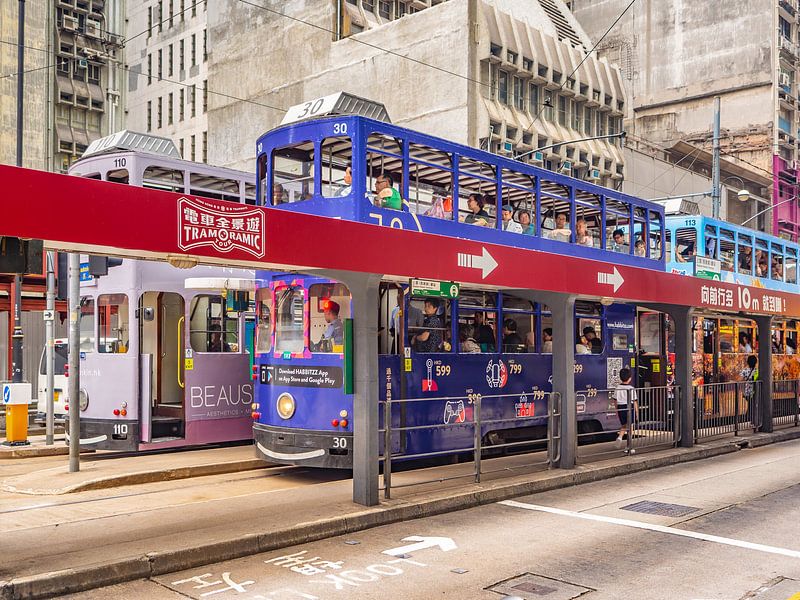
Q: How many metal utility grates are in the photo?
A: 2